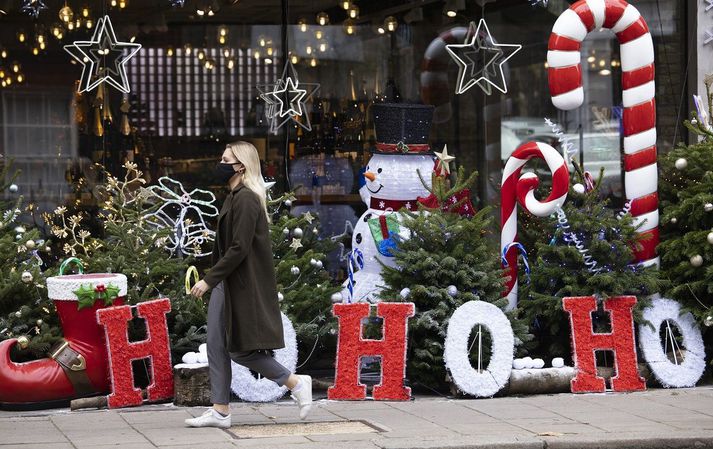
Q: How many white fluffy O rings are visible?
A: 3